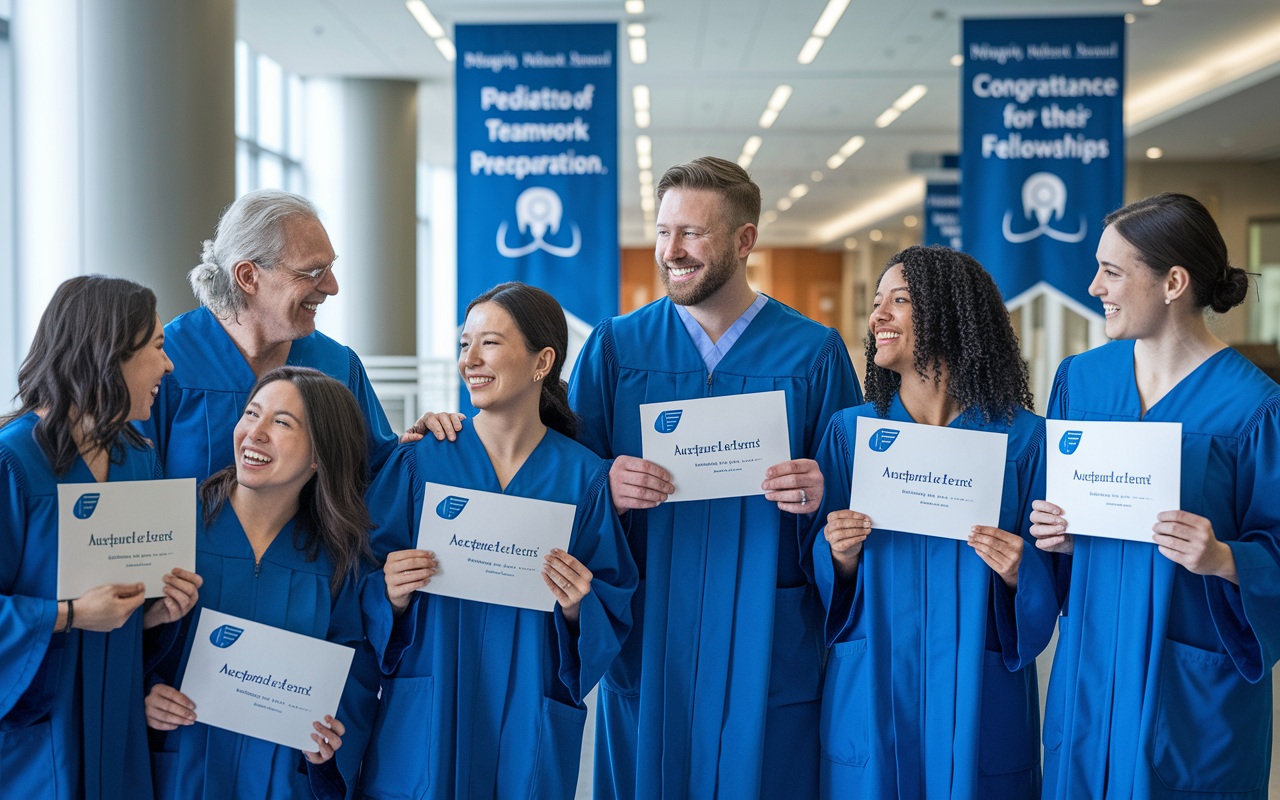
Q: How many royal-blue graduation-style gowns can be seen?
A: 7